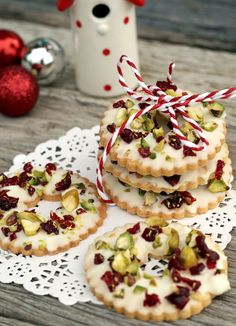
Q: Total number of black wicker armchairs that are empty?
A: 0